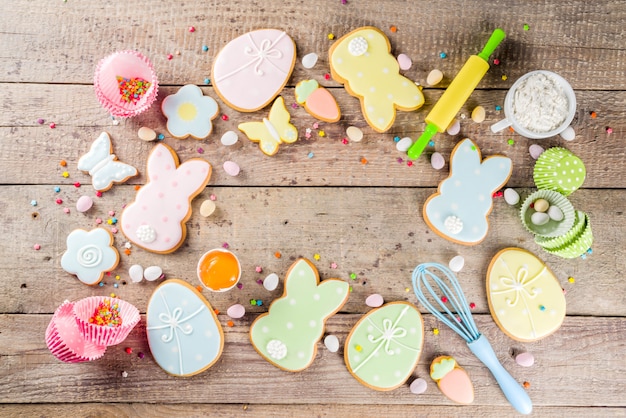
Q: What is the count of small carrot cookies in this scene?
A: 2